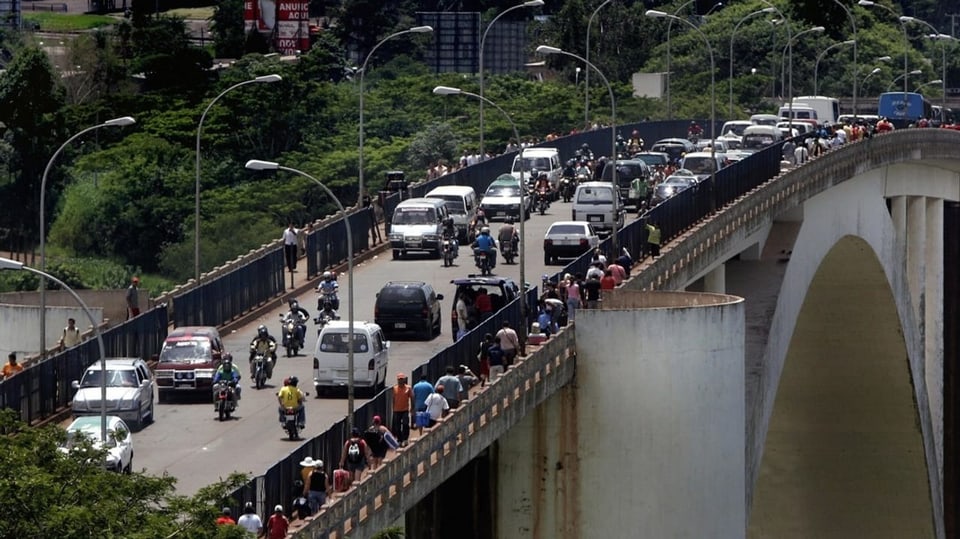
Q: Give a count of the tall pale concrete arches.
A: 1